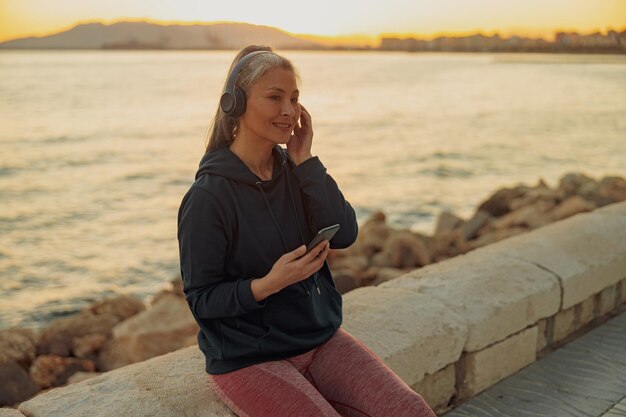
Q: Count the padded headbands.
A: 1